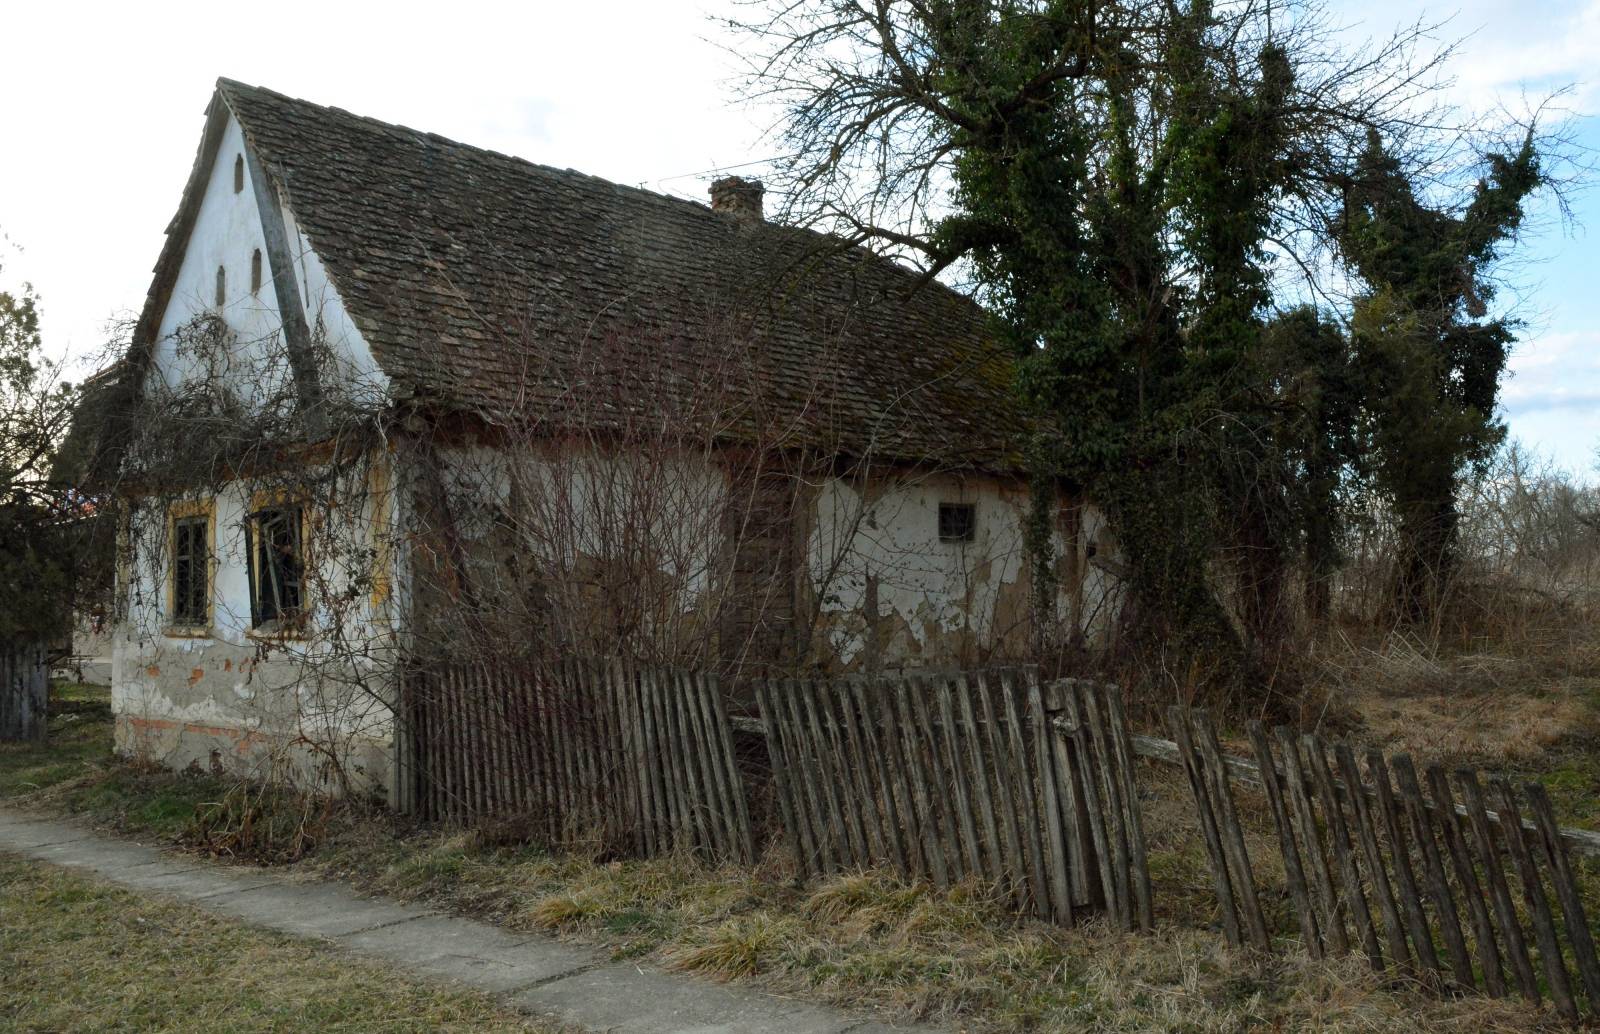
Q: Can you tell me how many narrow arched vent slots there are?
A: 3